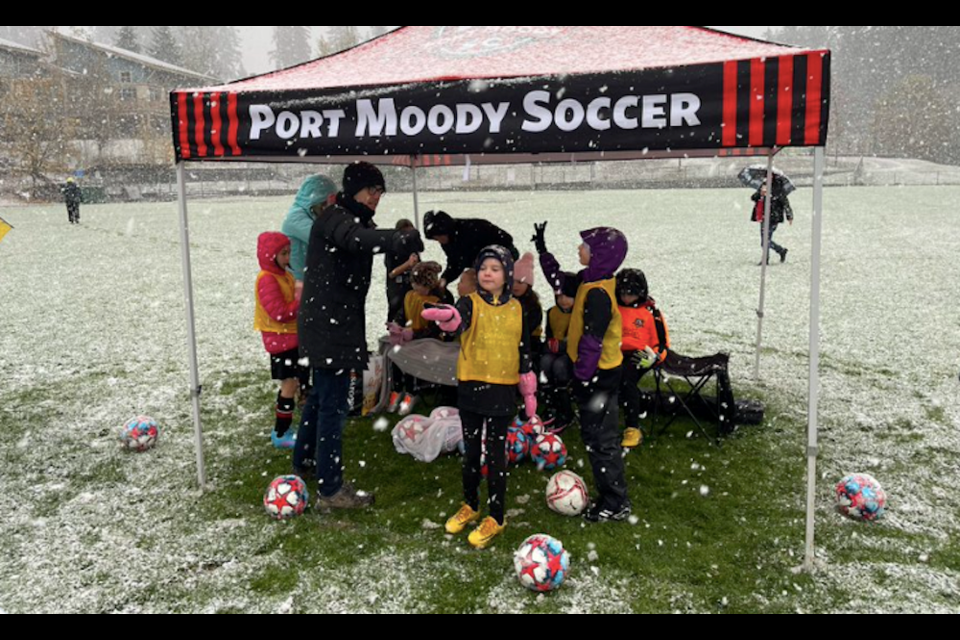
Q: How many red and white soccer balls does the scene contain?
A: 1